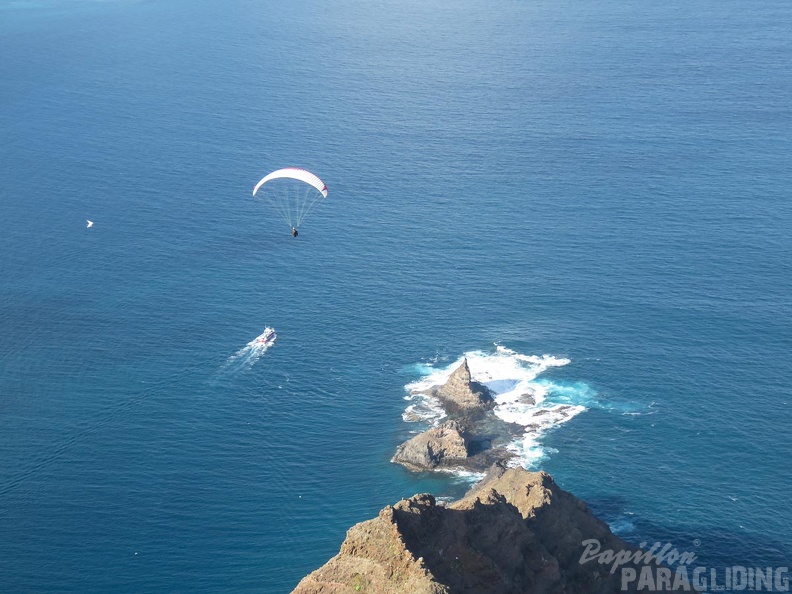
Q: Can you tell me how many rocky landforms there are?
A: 3